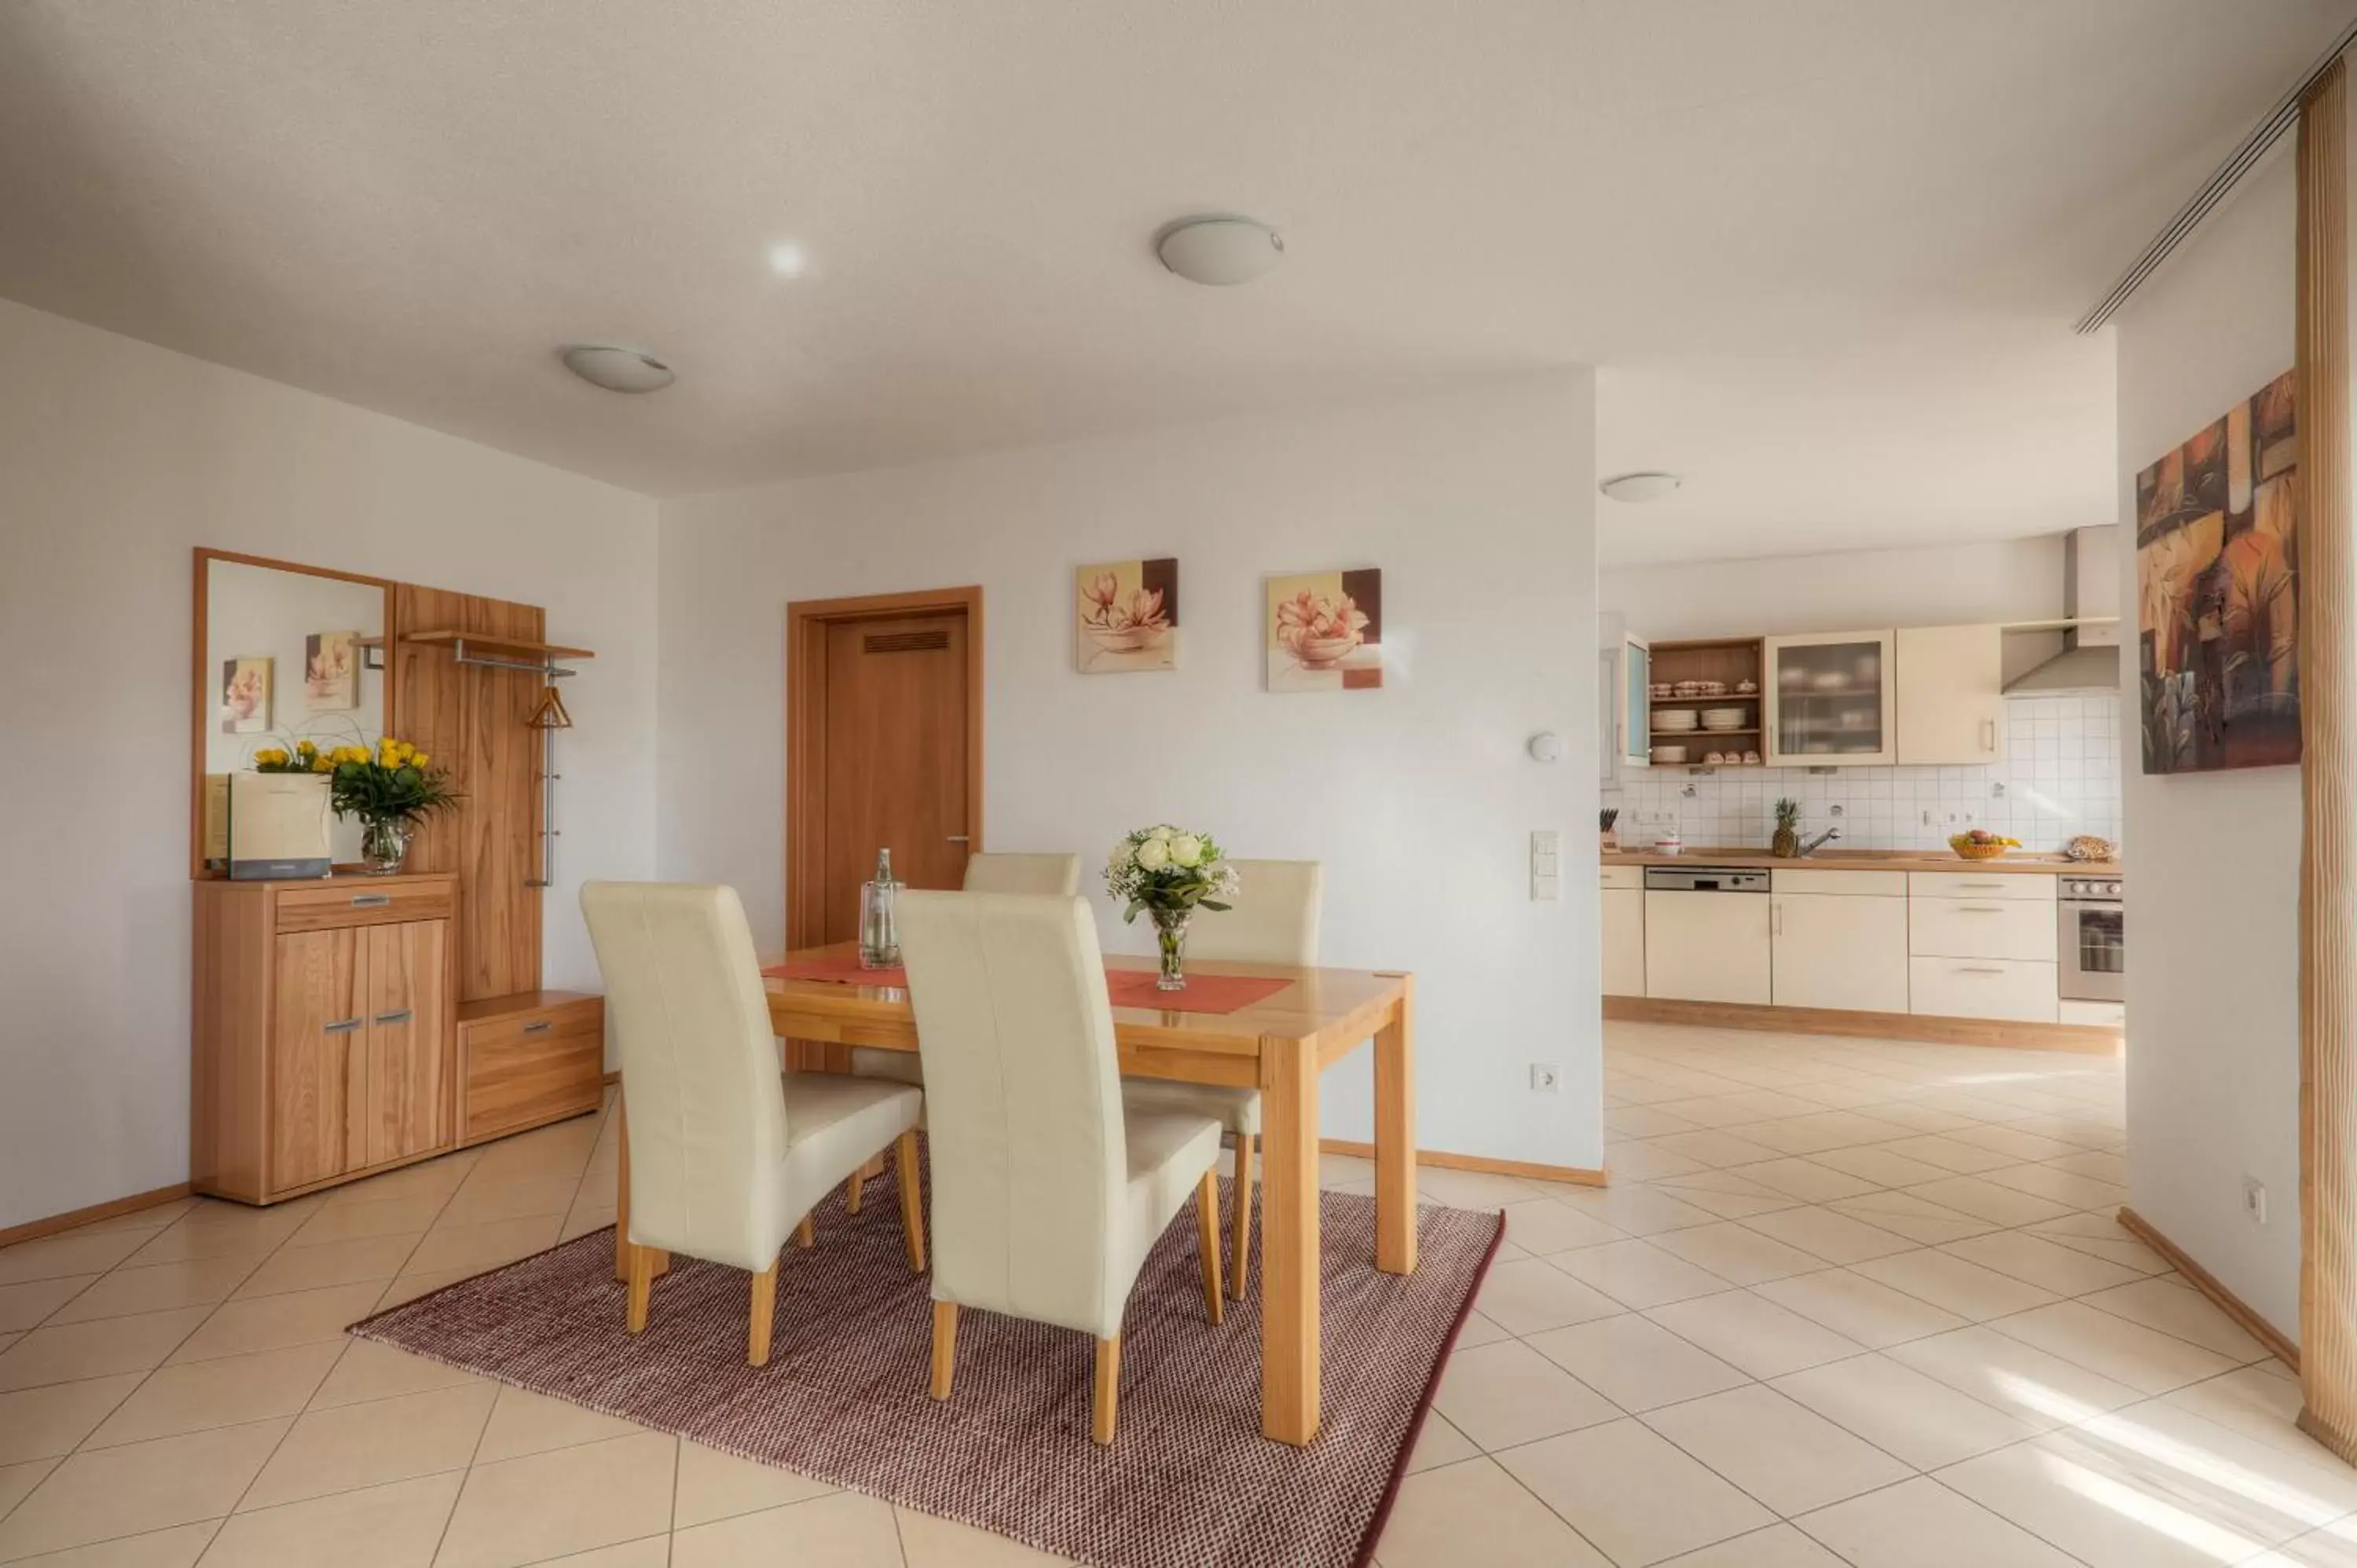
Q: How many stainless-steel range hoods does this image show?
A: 1